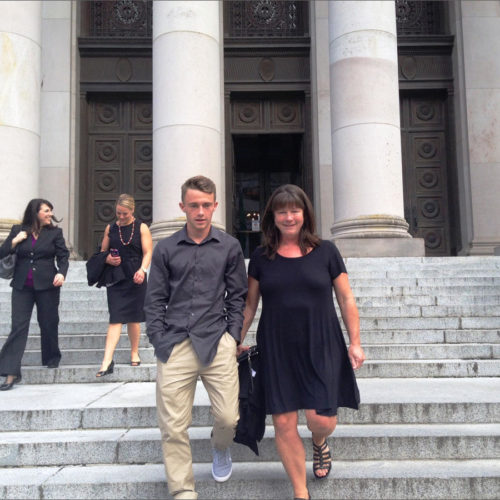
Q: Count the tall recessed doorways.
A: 3